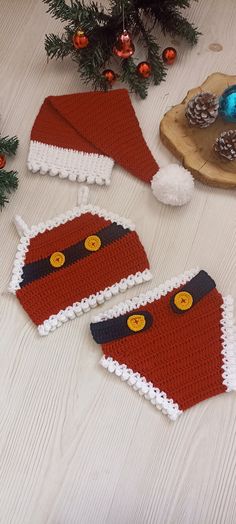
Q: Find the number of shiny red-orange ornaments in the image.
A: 6